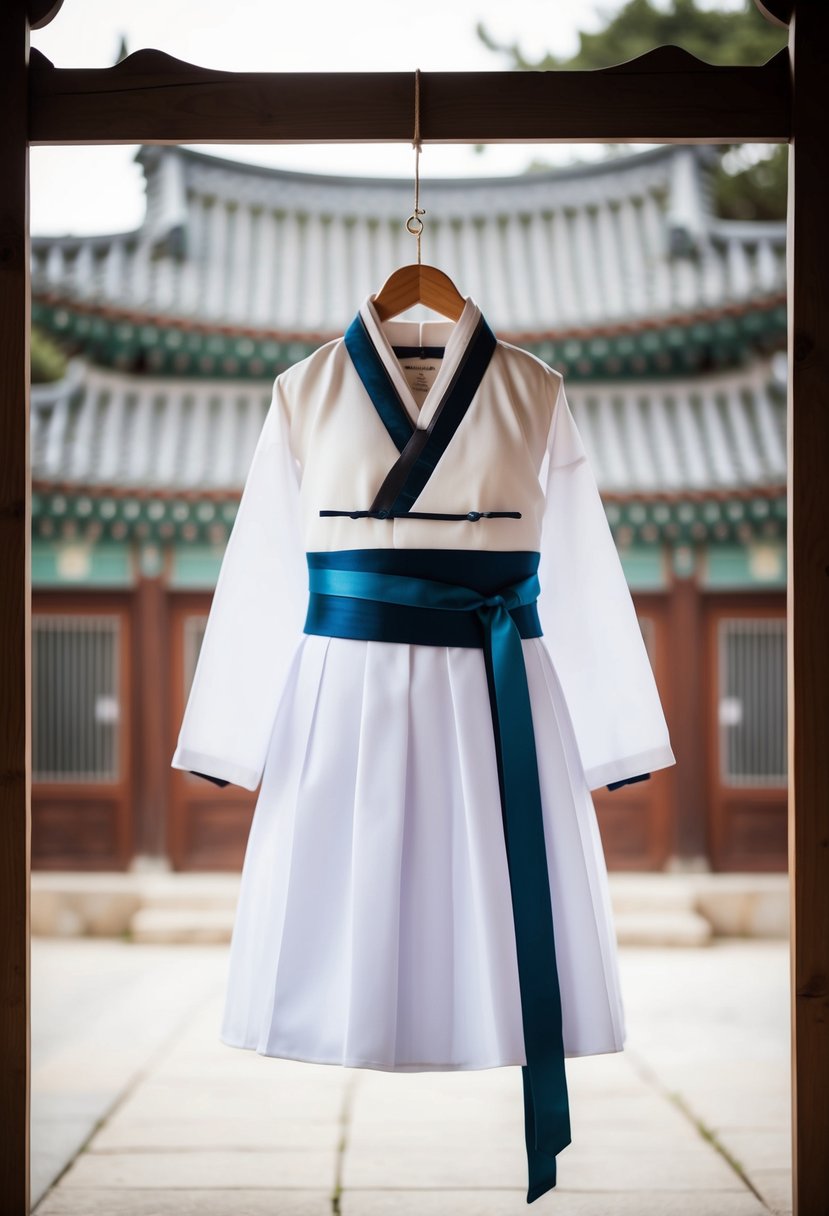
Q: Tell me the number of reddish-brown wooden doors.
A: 4